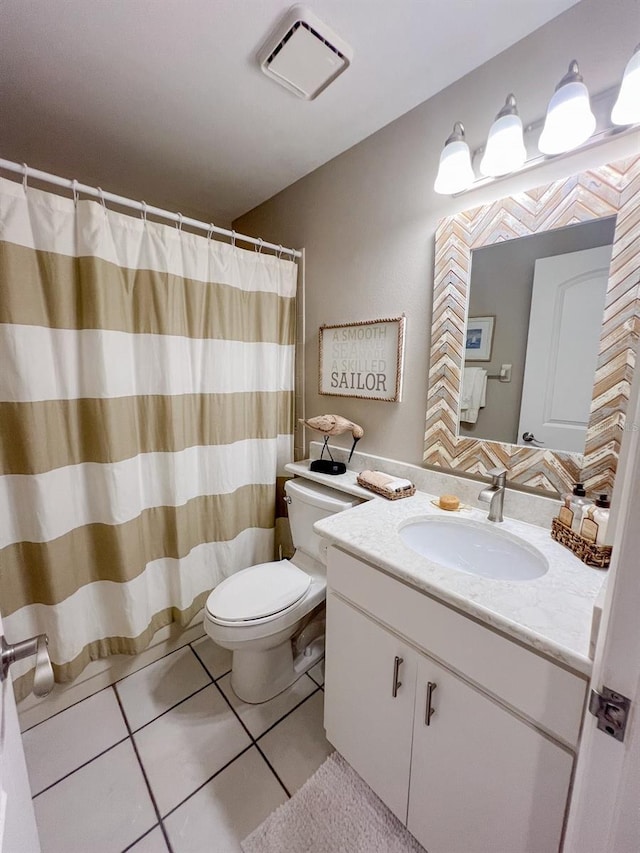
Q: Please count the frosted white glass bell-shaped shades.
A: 4